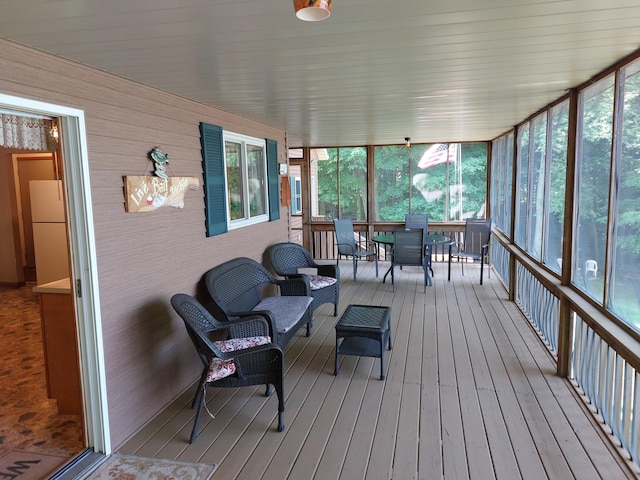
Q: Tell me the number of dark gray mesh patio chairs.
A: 4